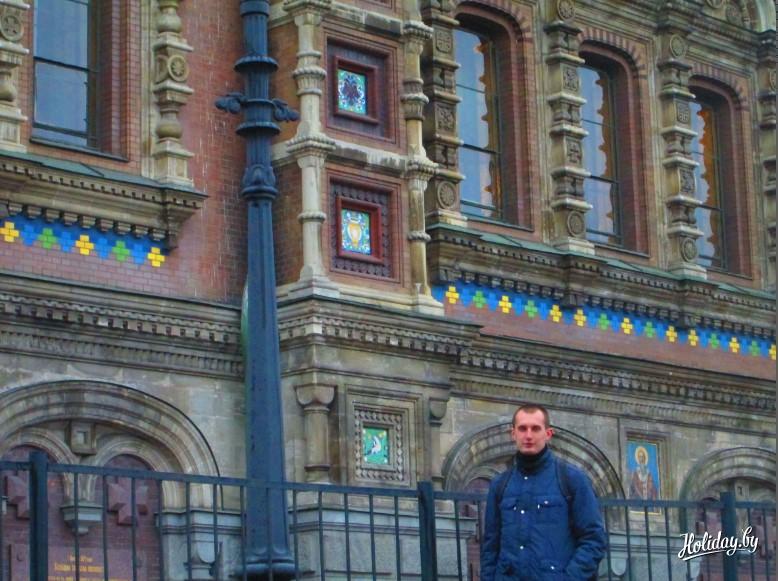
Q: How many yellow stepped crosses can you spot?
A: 12